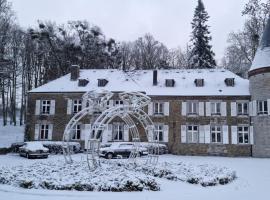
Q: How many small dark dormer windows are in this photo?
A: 5